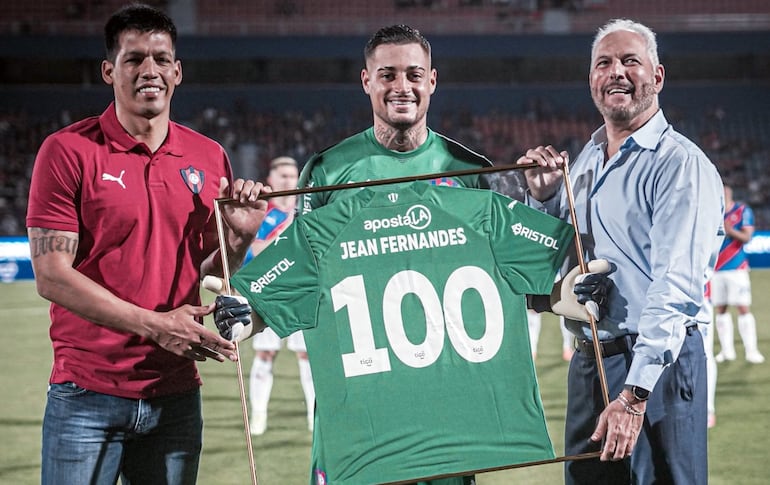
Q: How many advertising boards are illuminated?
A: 2